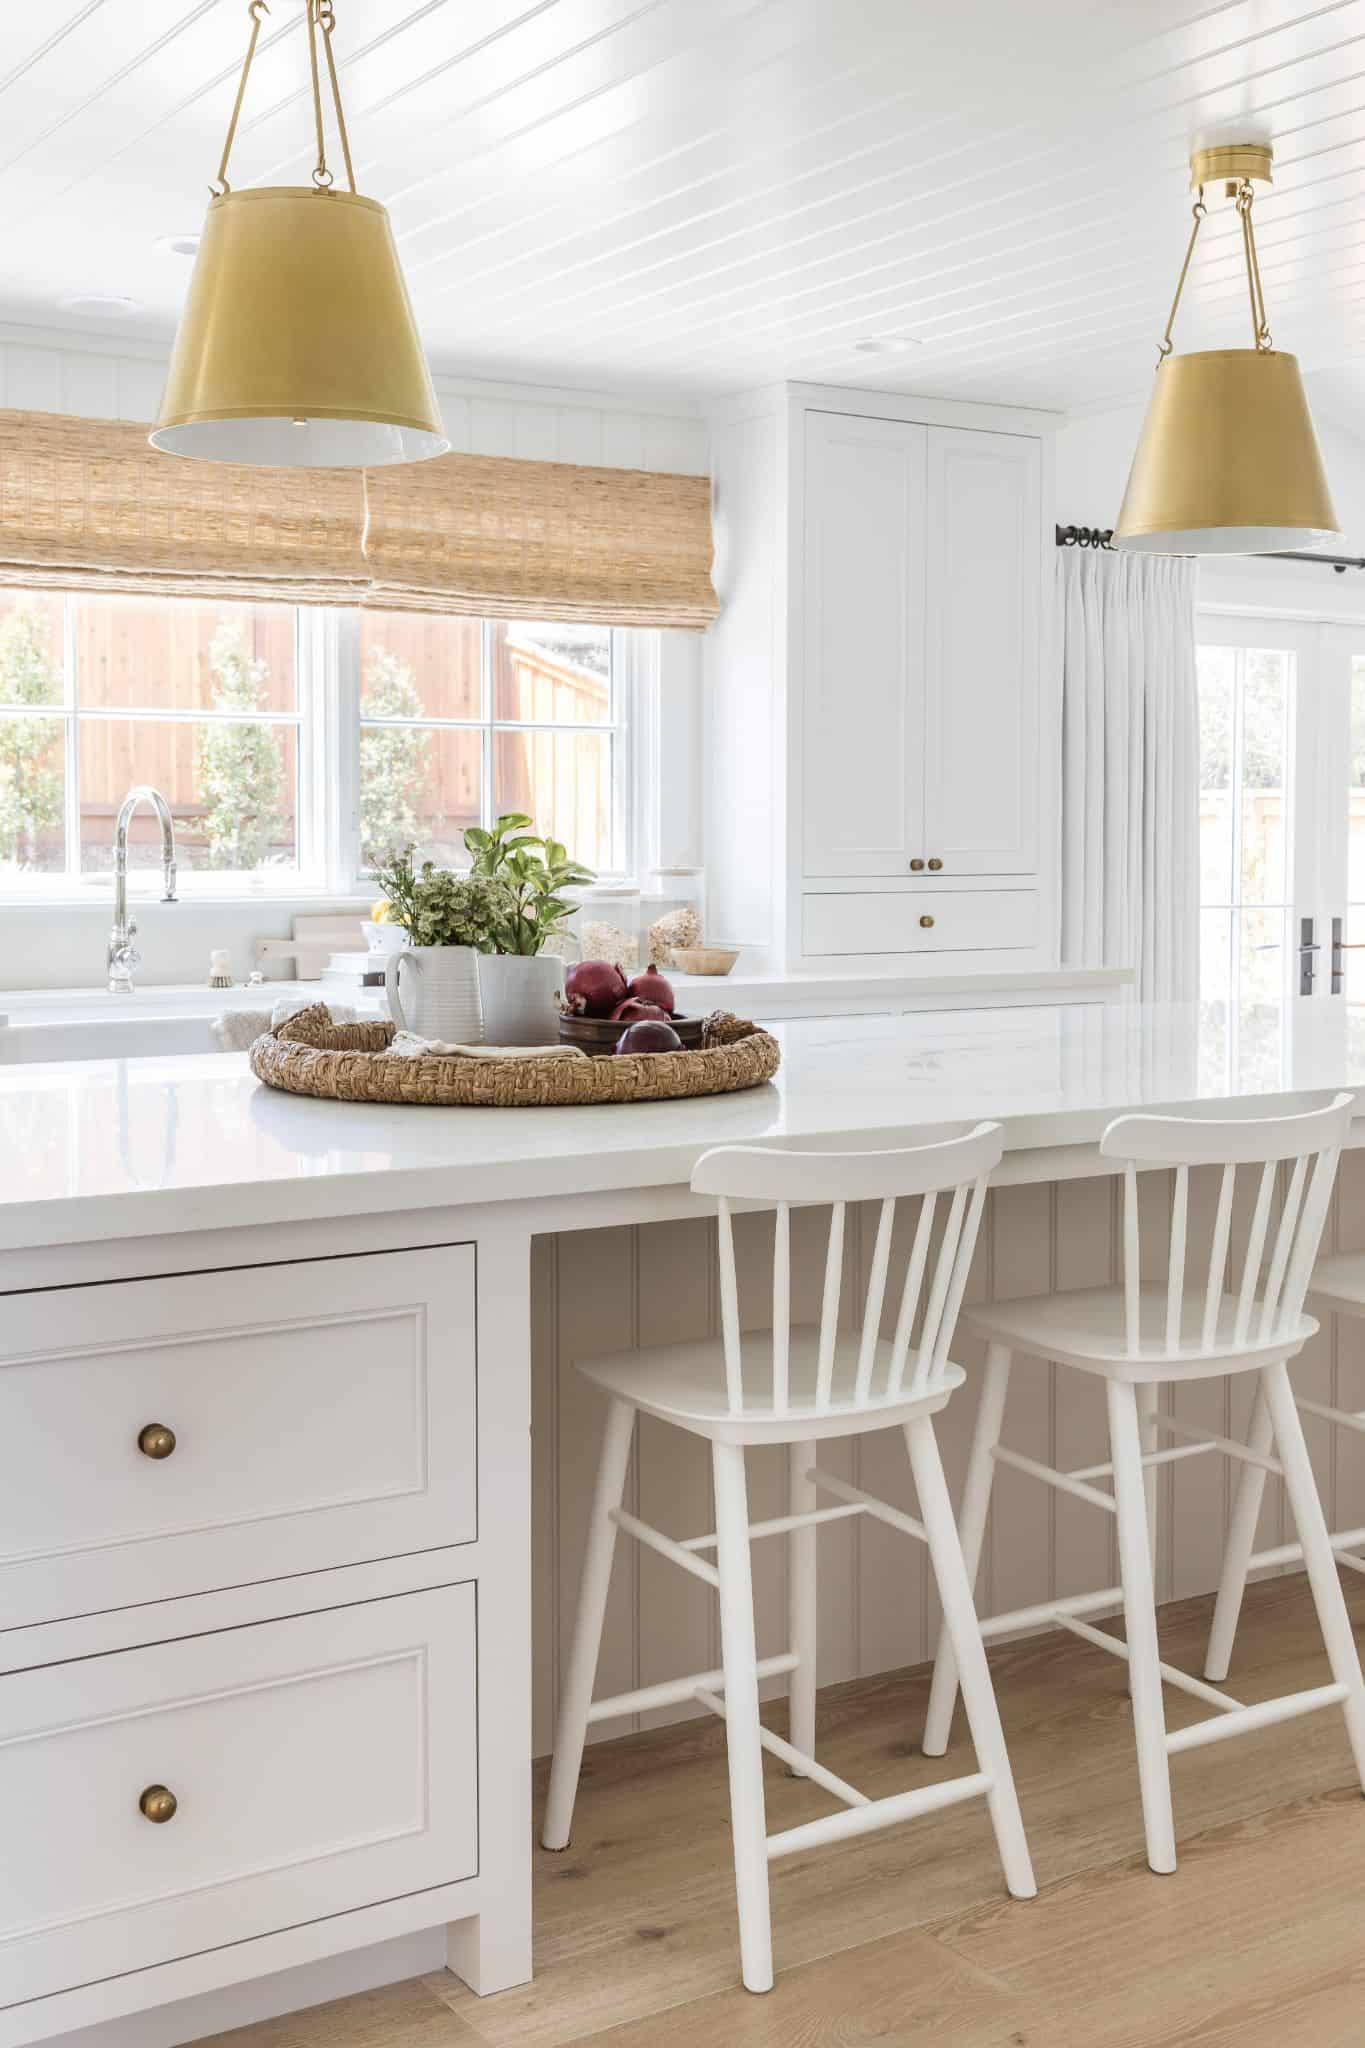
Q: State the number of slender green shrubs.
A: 3